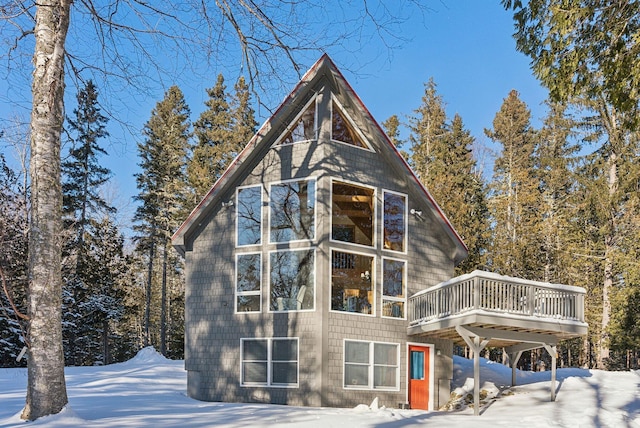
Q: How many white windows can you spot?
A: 12